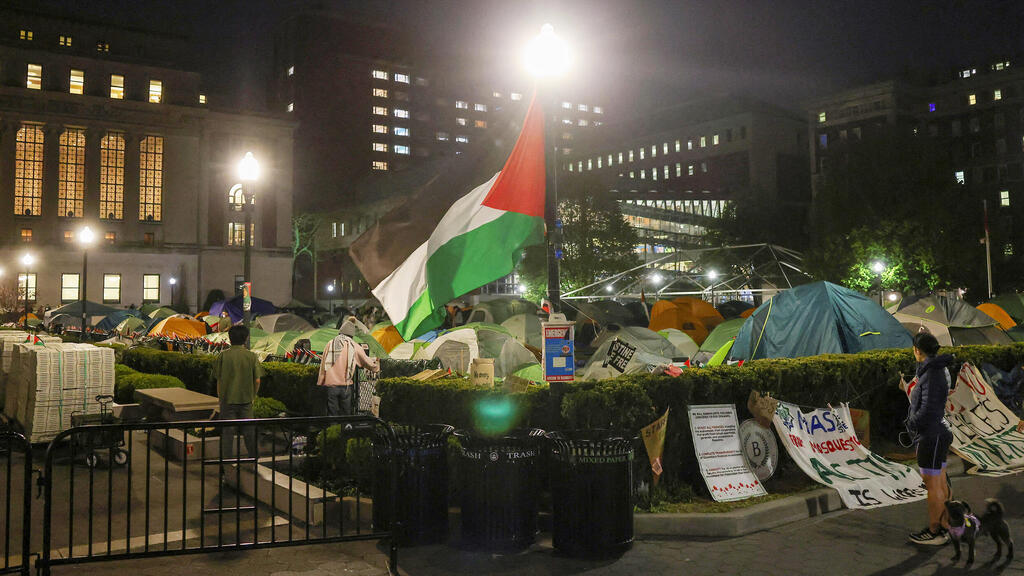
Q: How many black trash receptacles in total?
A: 3